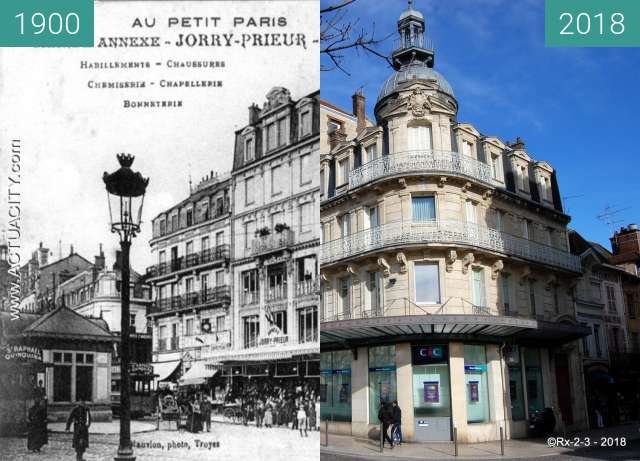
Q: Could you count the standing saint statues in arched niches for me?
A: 0